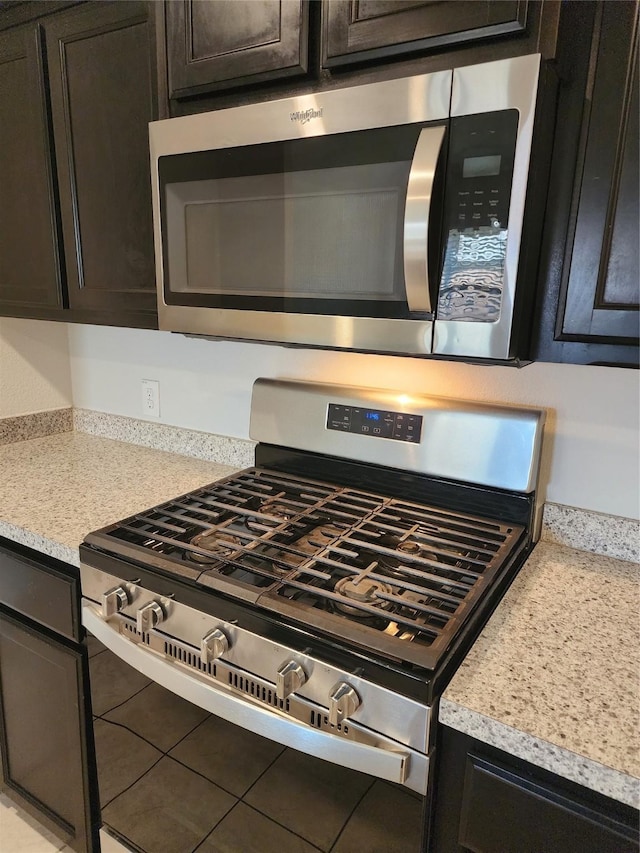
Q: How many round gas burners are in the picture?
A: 4